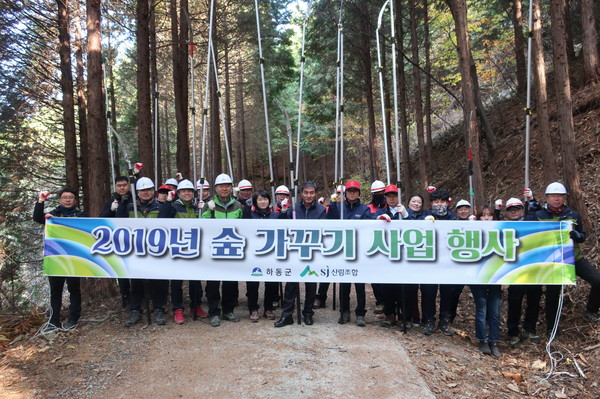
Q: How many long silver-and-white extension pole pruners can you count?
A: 15